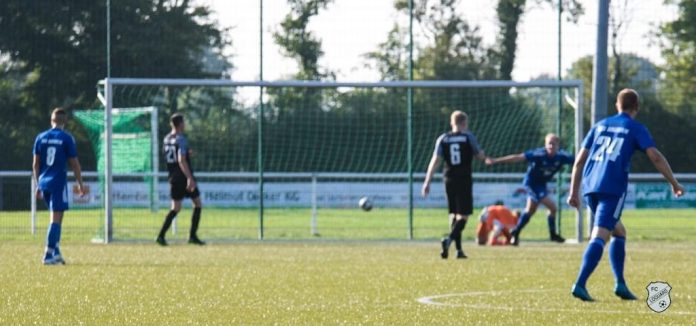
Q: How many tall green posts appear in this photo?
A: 4